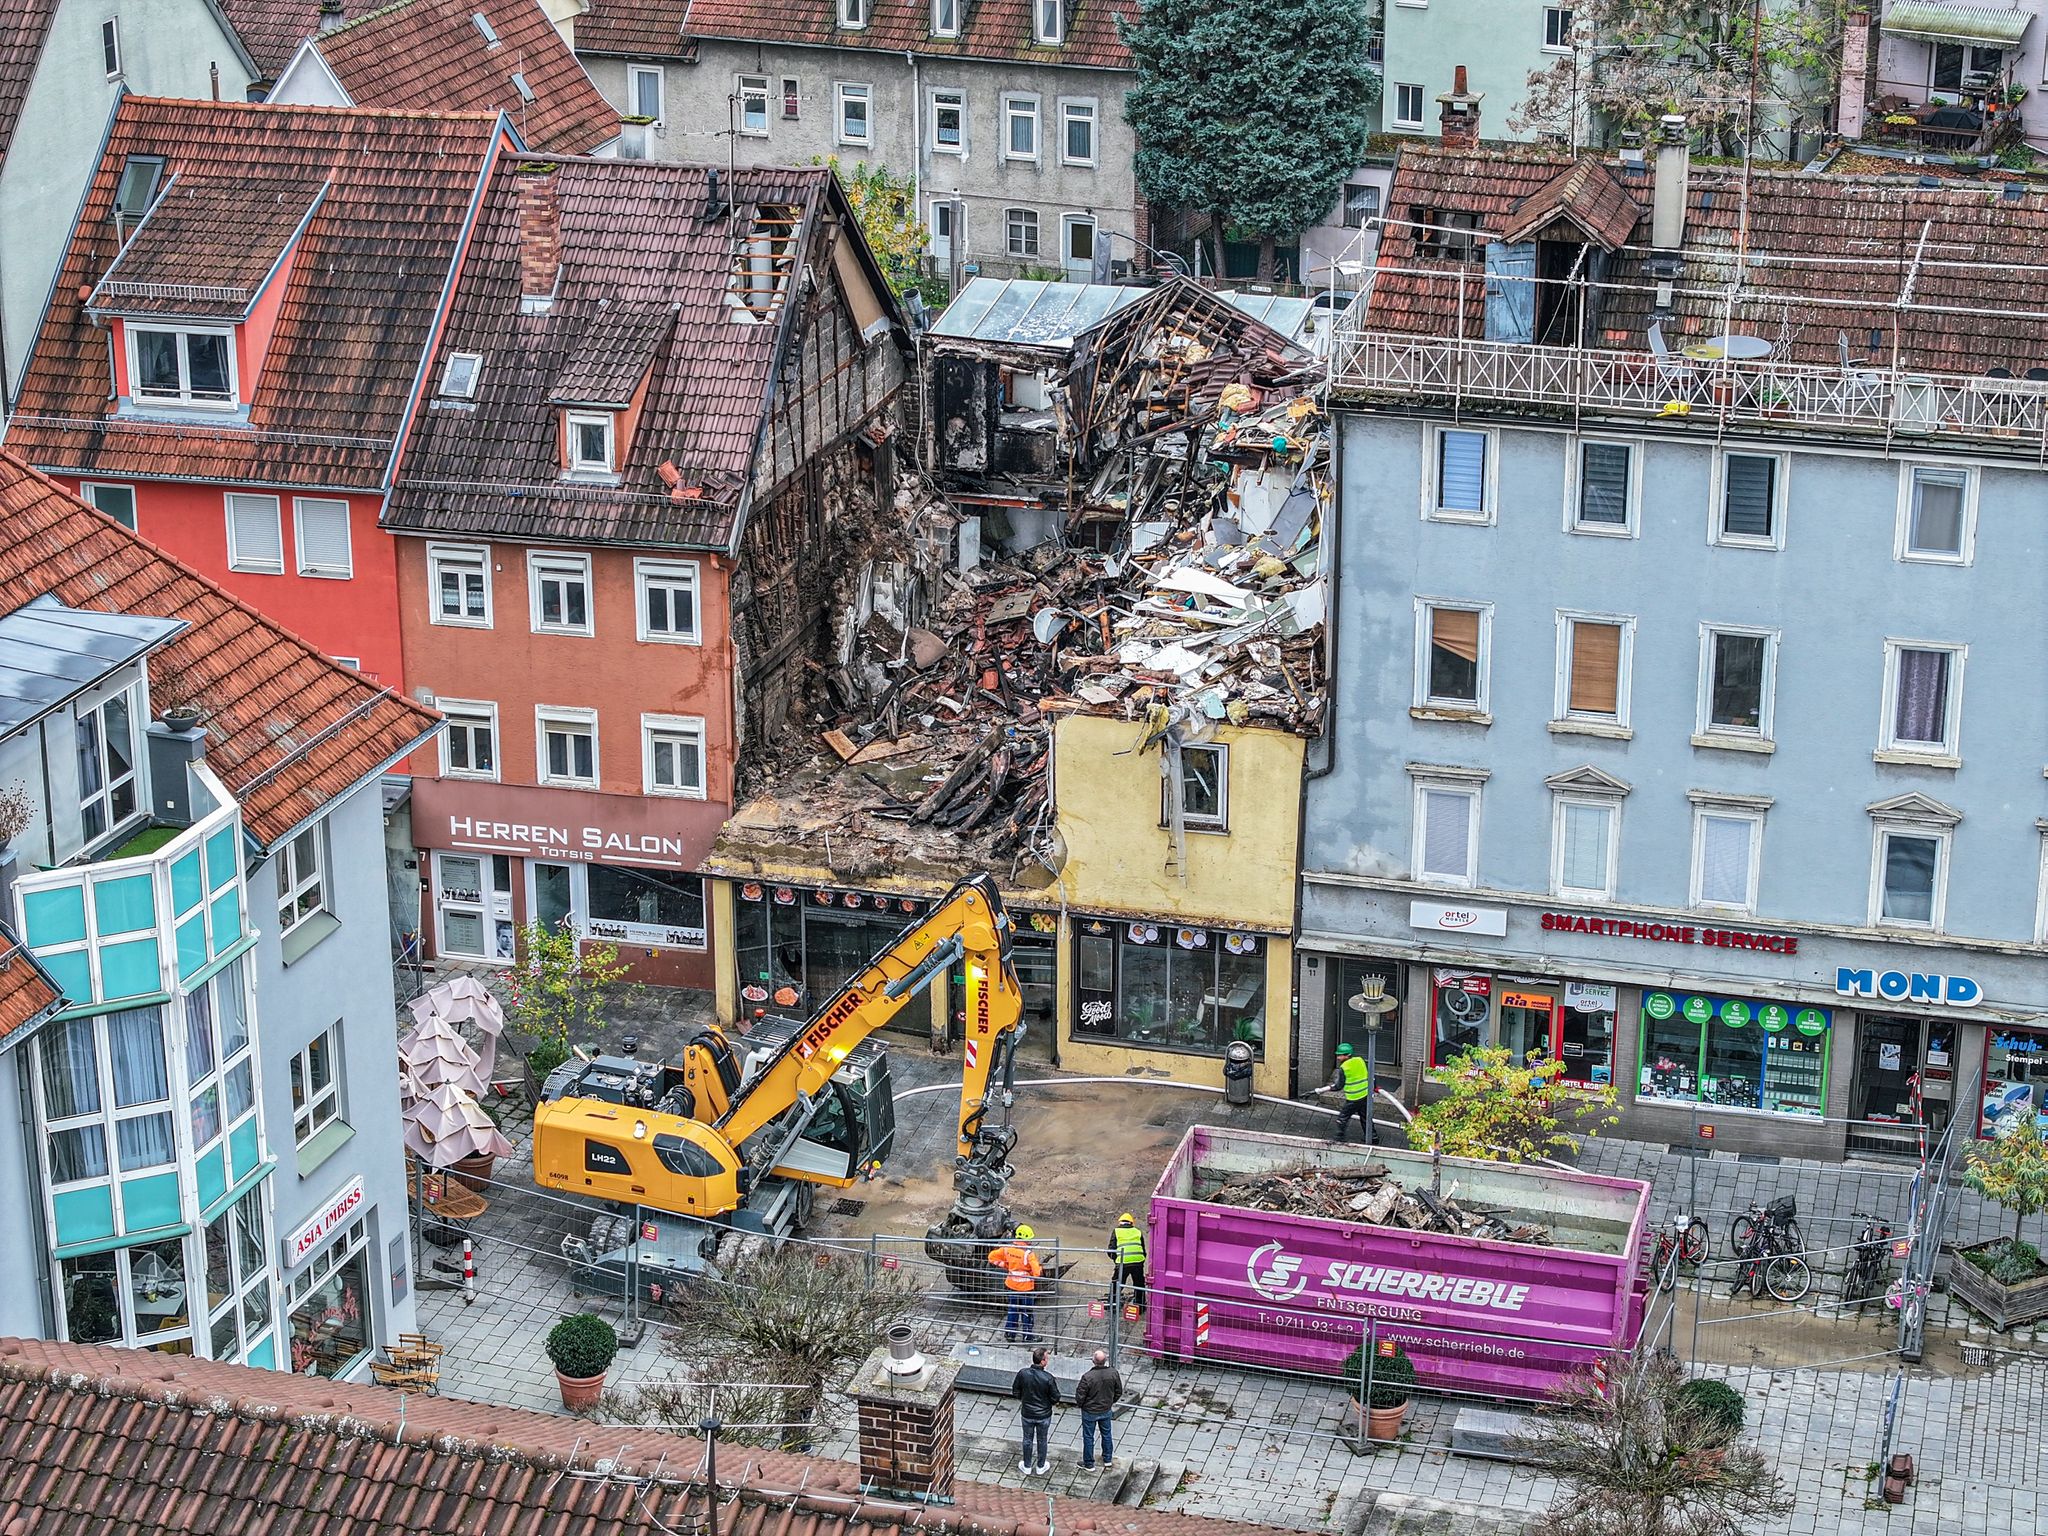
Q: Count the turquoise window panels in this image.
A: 13